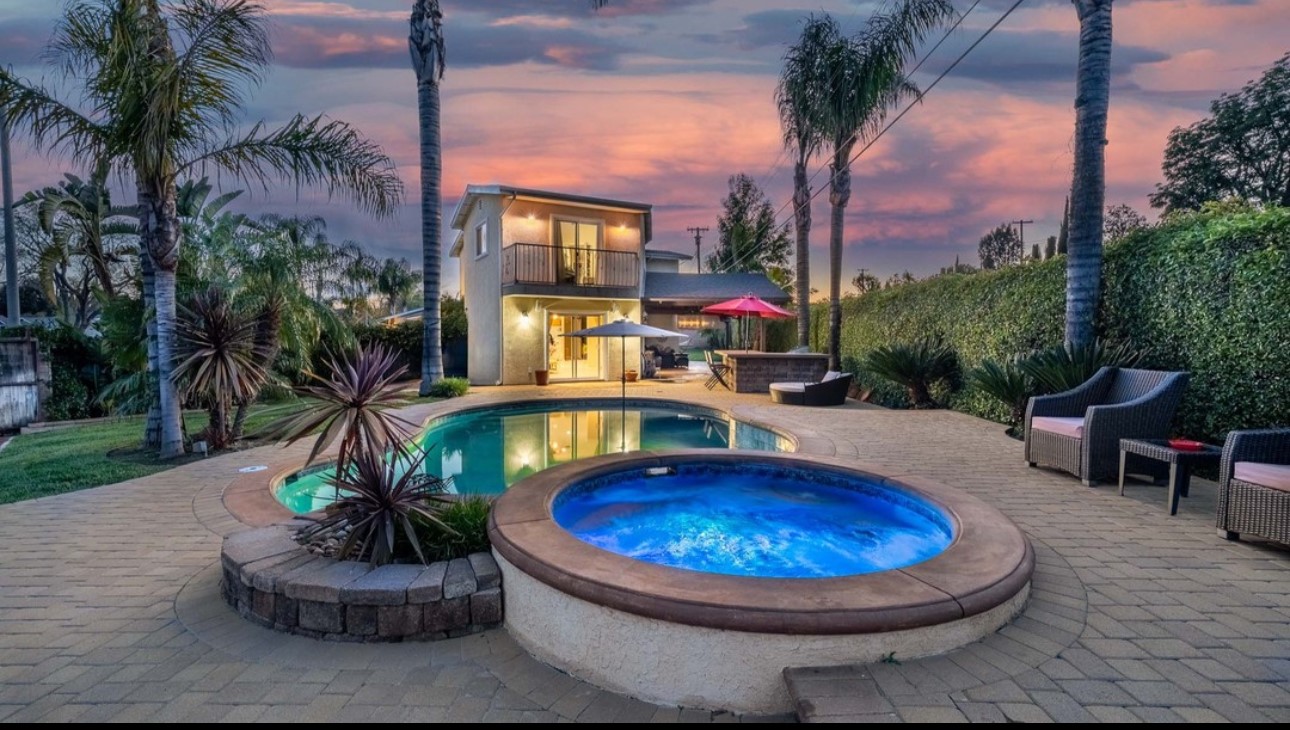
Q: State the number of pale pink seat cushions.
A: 2